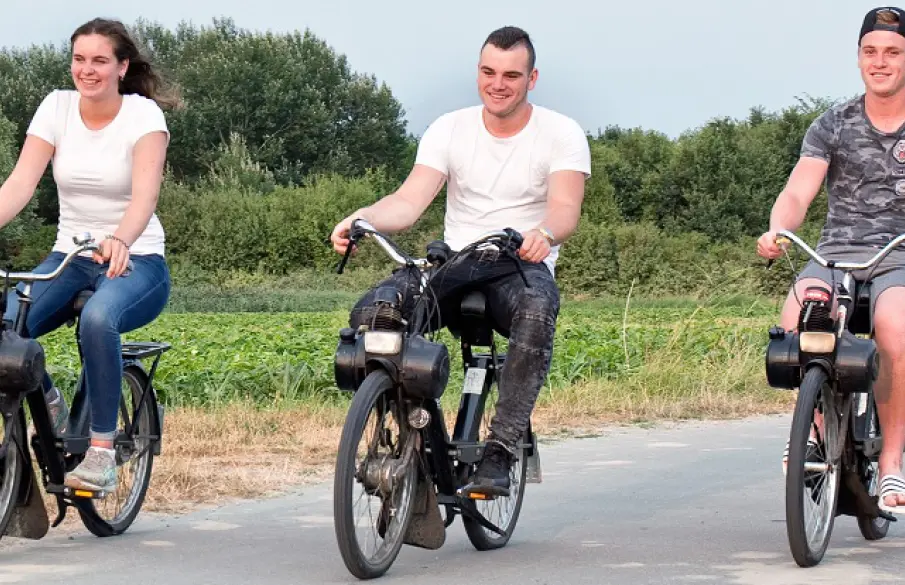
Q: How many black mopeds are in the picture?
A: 3